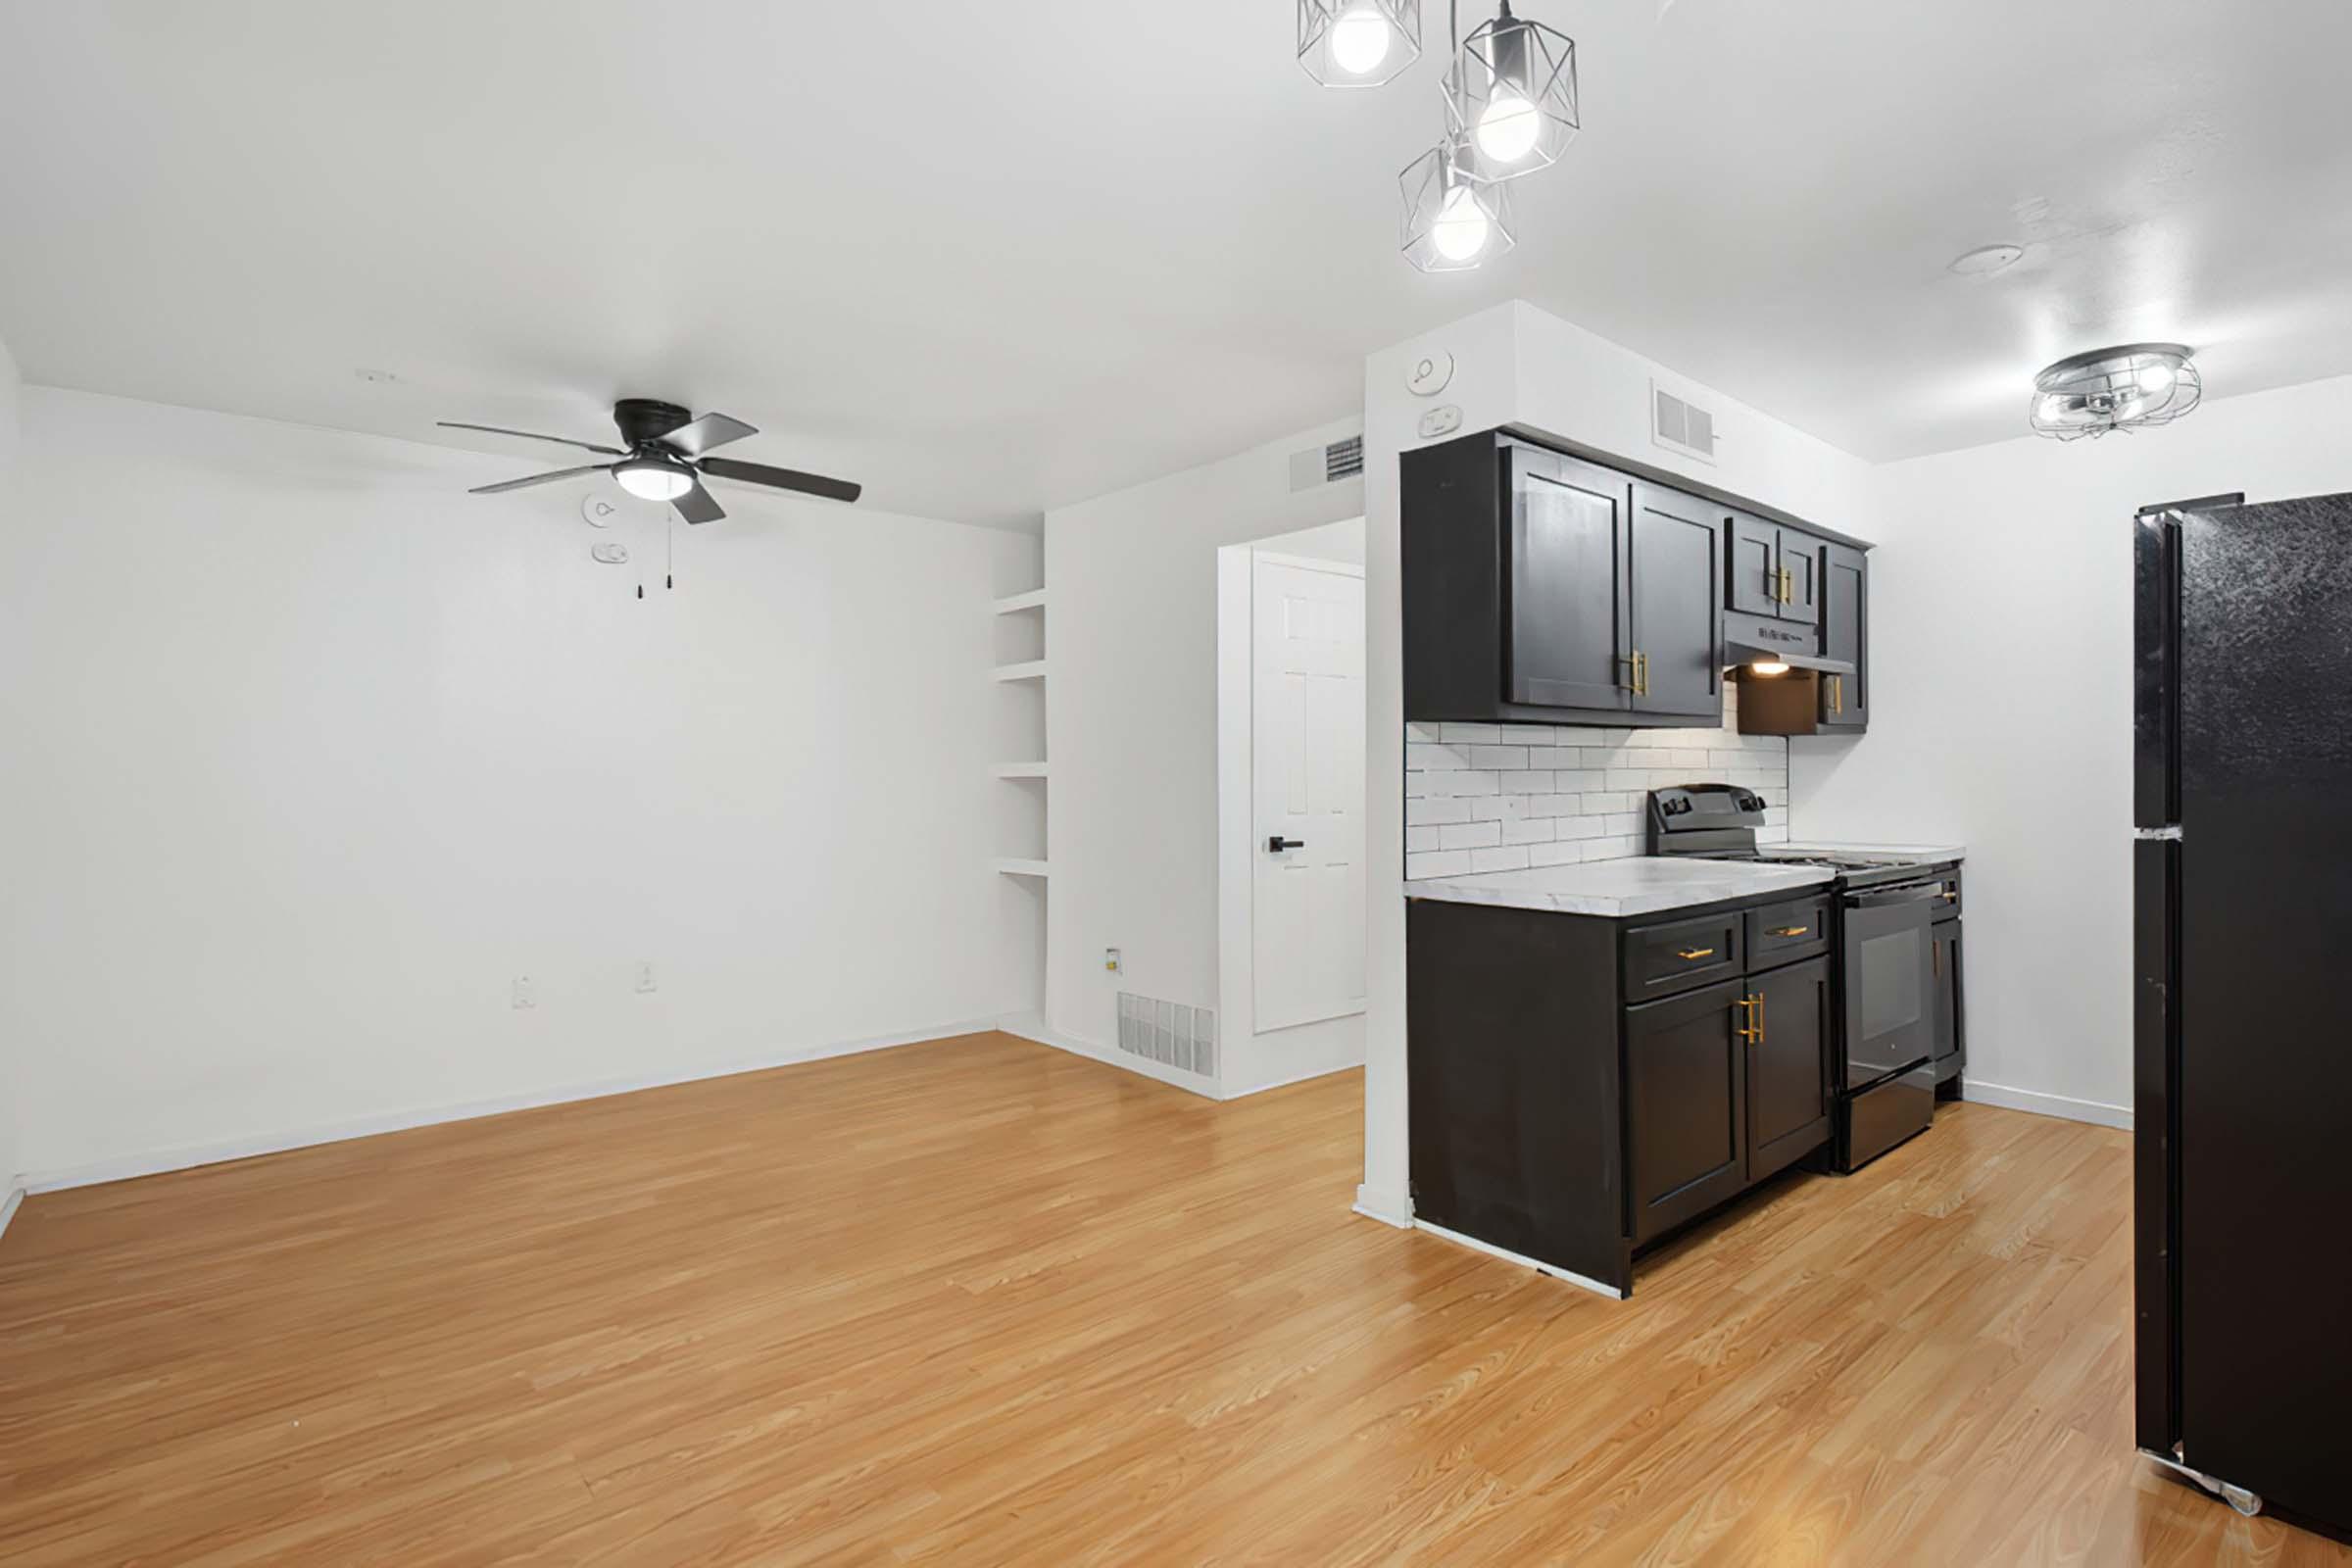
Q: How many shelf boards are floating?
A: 4